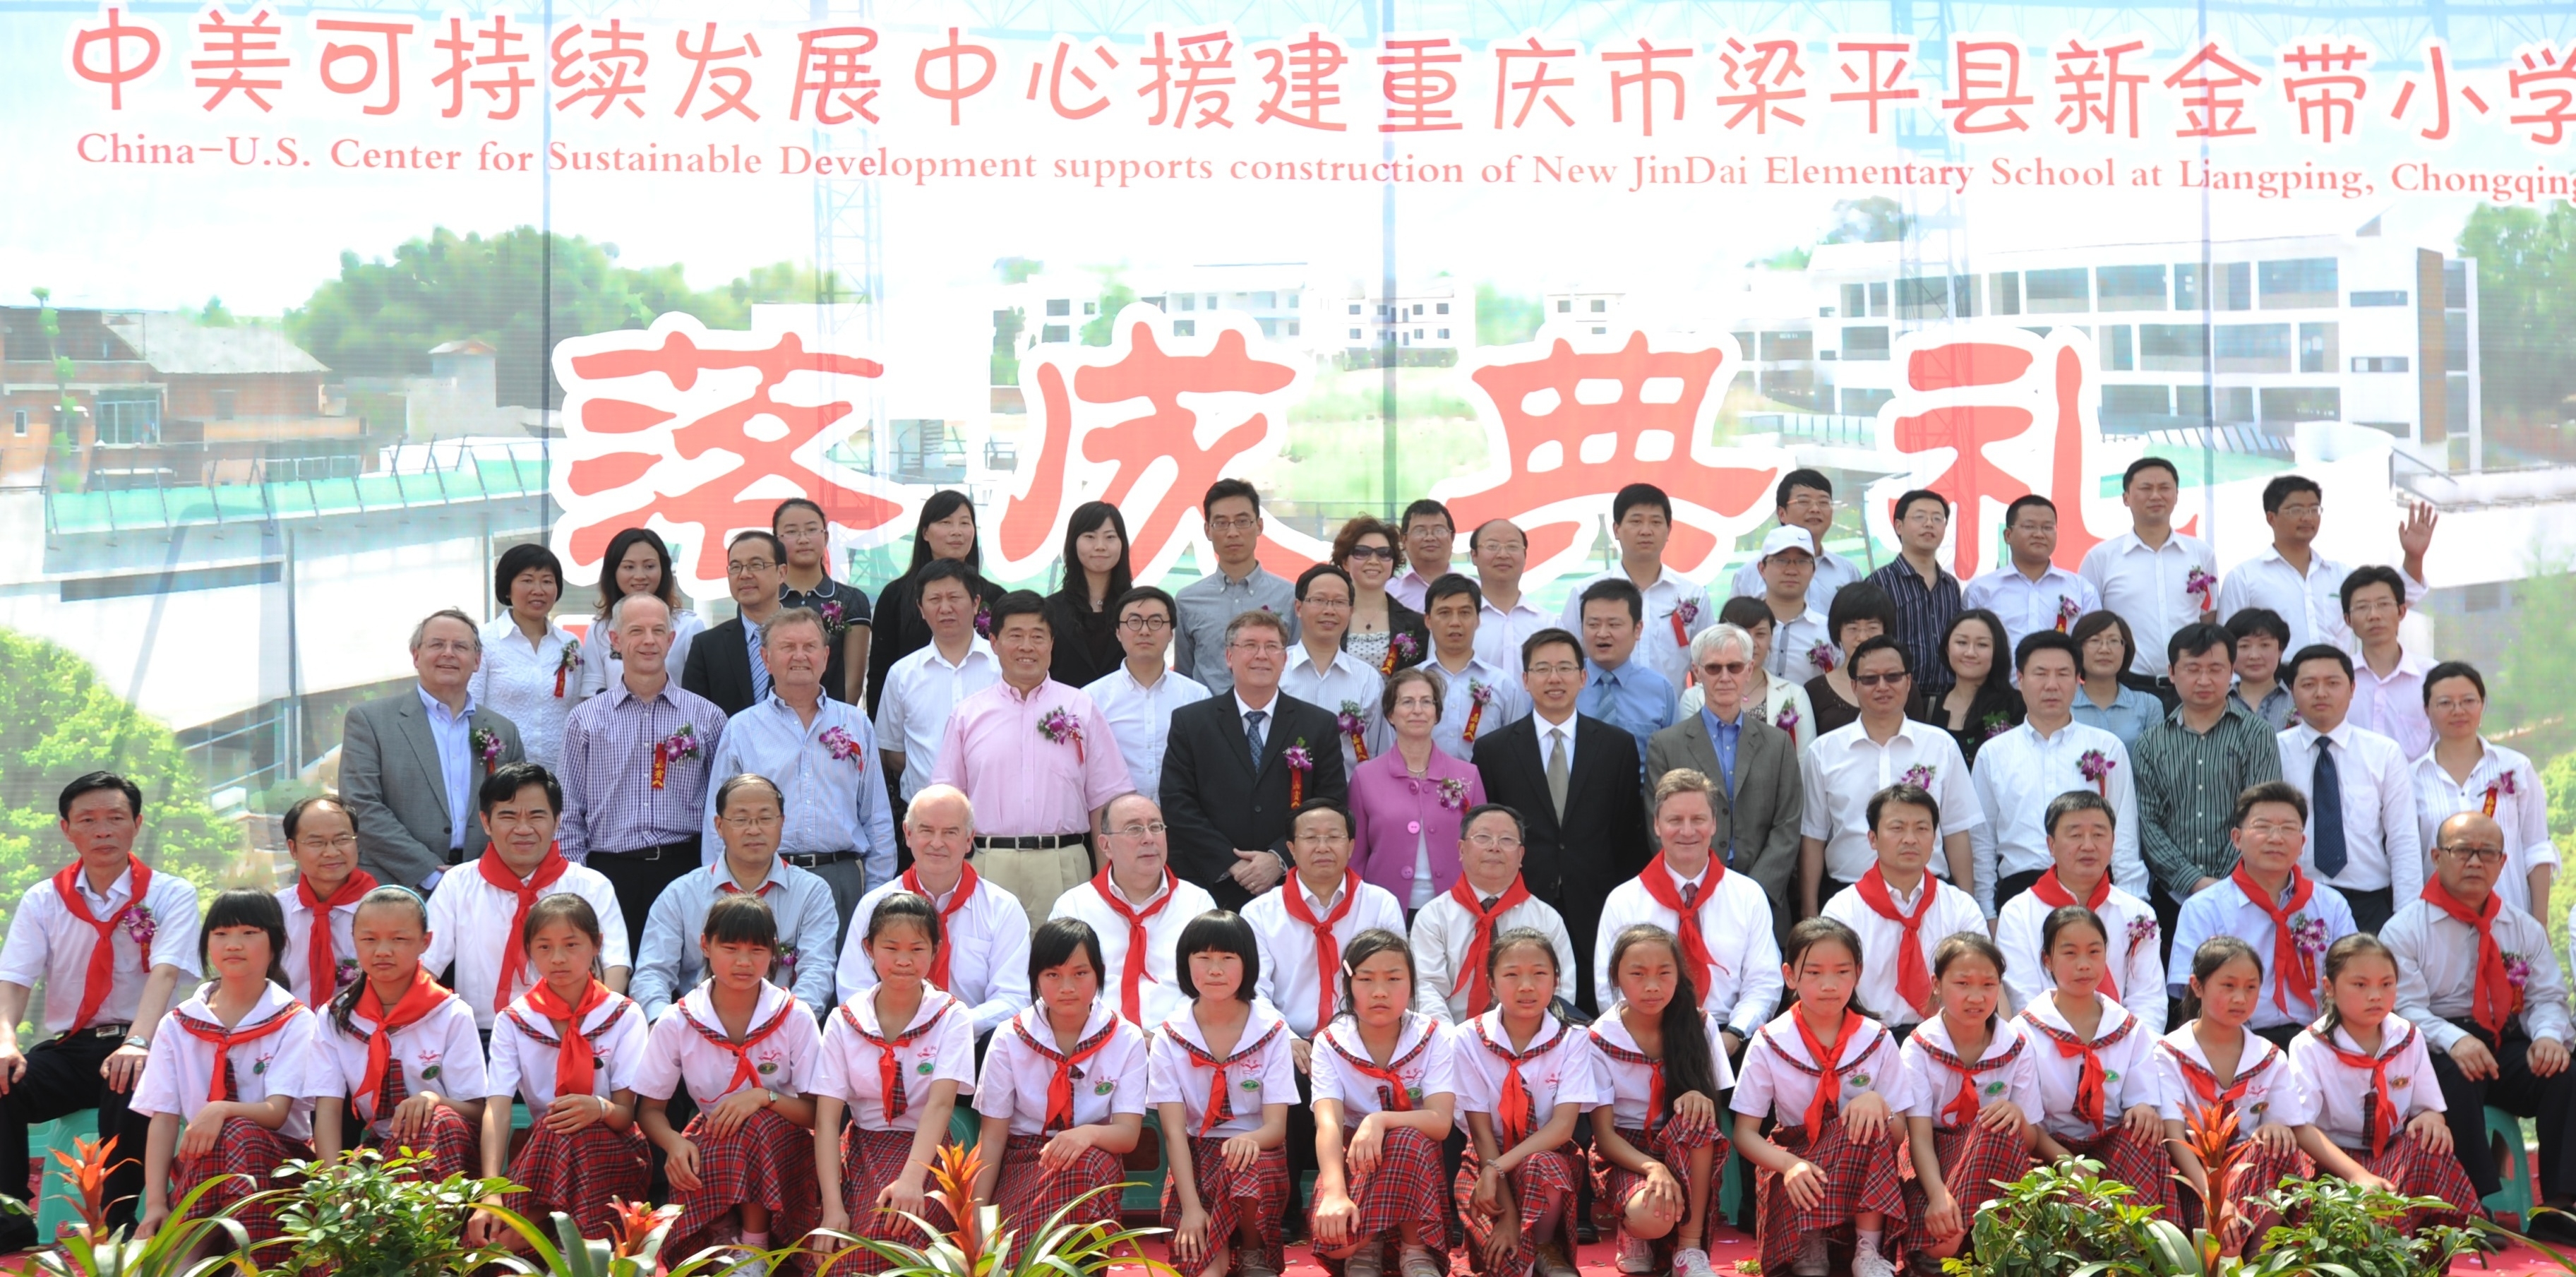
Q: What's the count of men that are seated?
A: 13